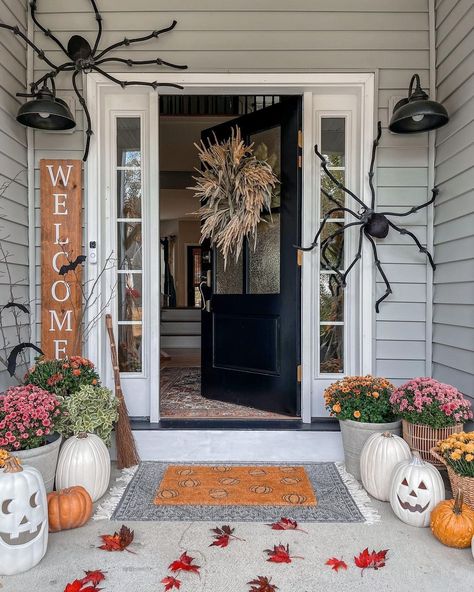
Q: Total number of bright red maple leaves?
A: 11